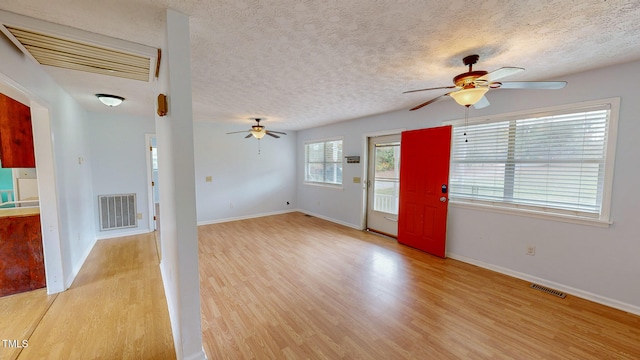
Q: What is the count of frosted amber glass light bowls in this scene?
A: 2